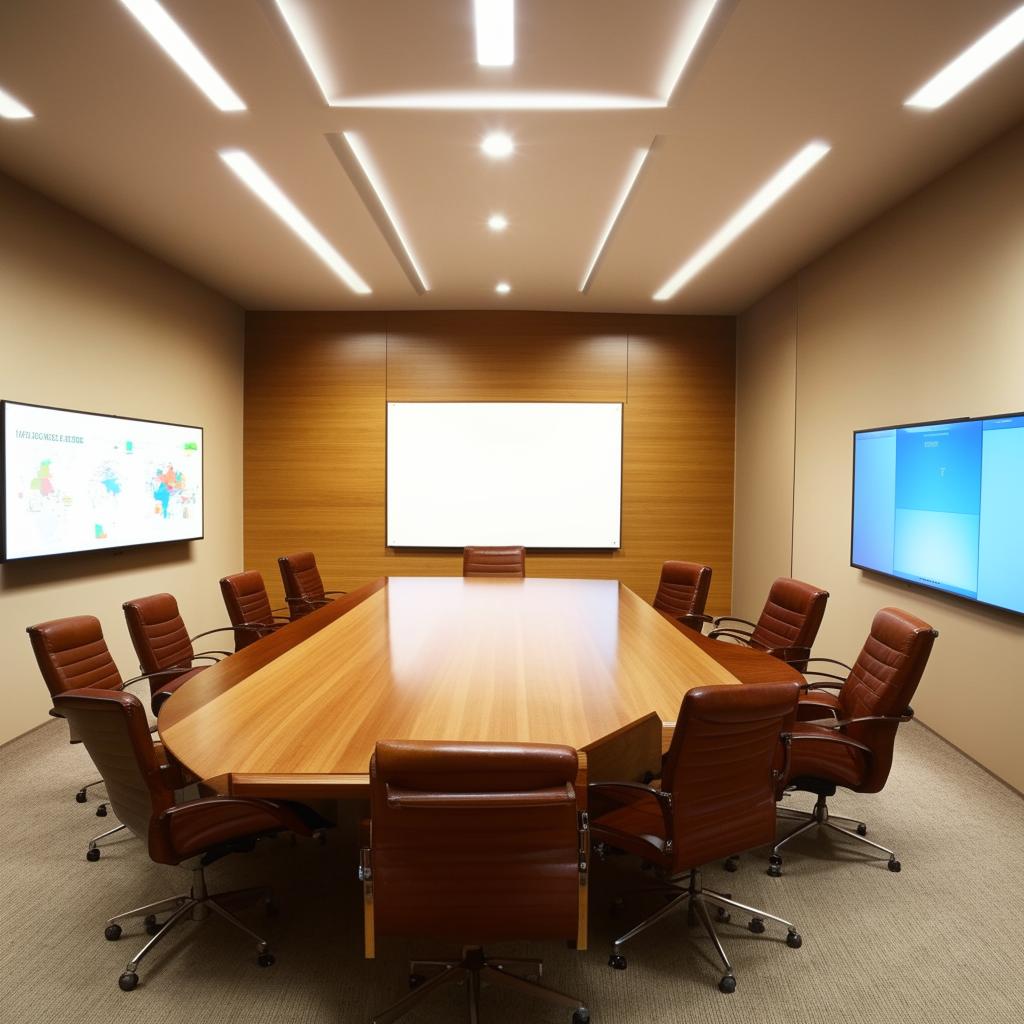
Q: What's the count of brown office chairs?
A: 11